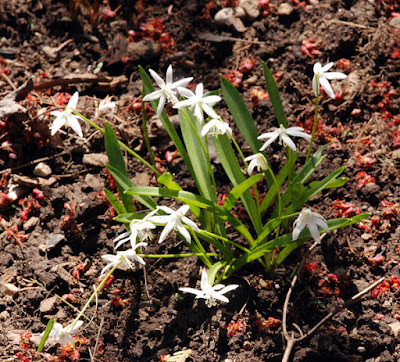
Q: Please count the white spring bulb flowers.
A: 13